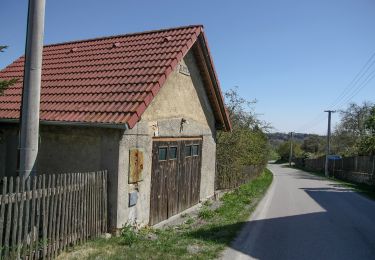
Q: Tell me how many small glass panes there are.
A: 4